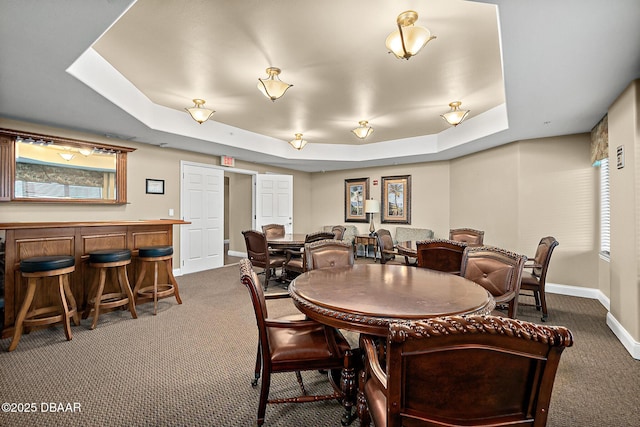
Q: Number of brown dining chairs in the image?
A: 12